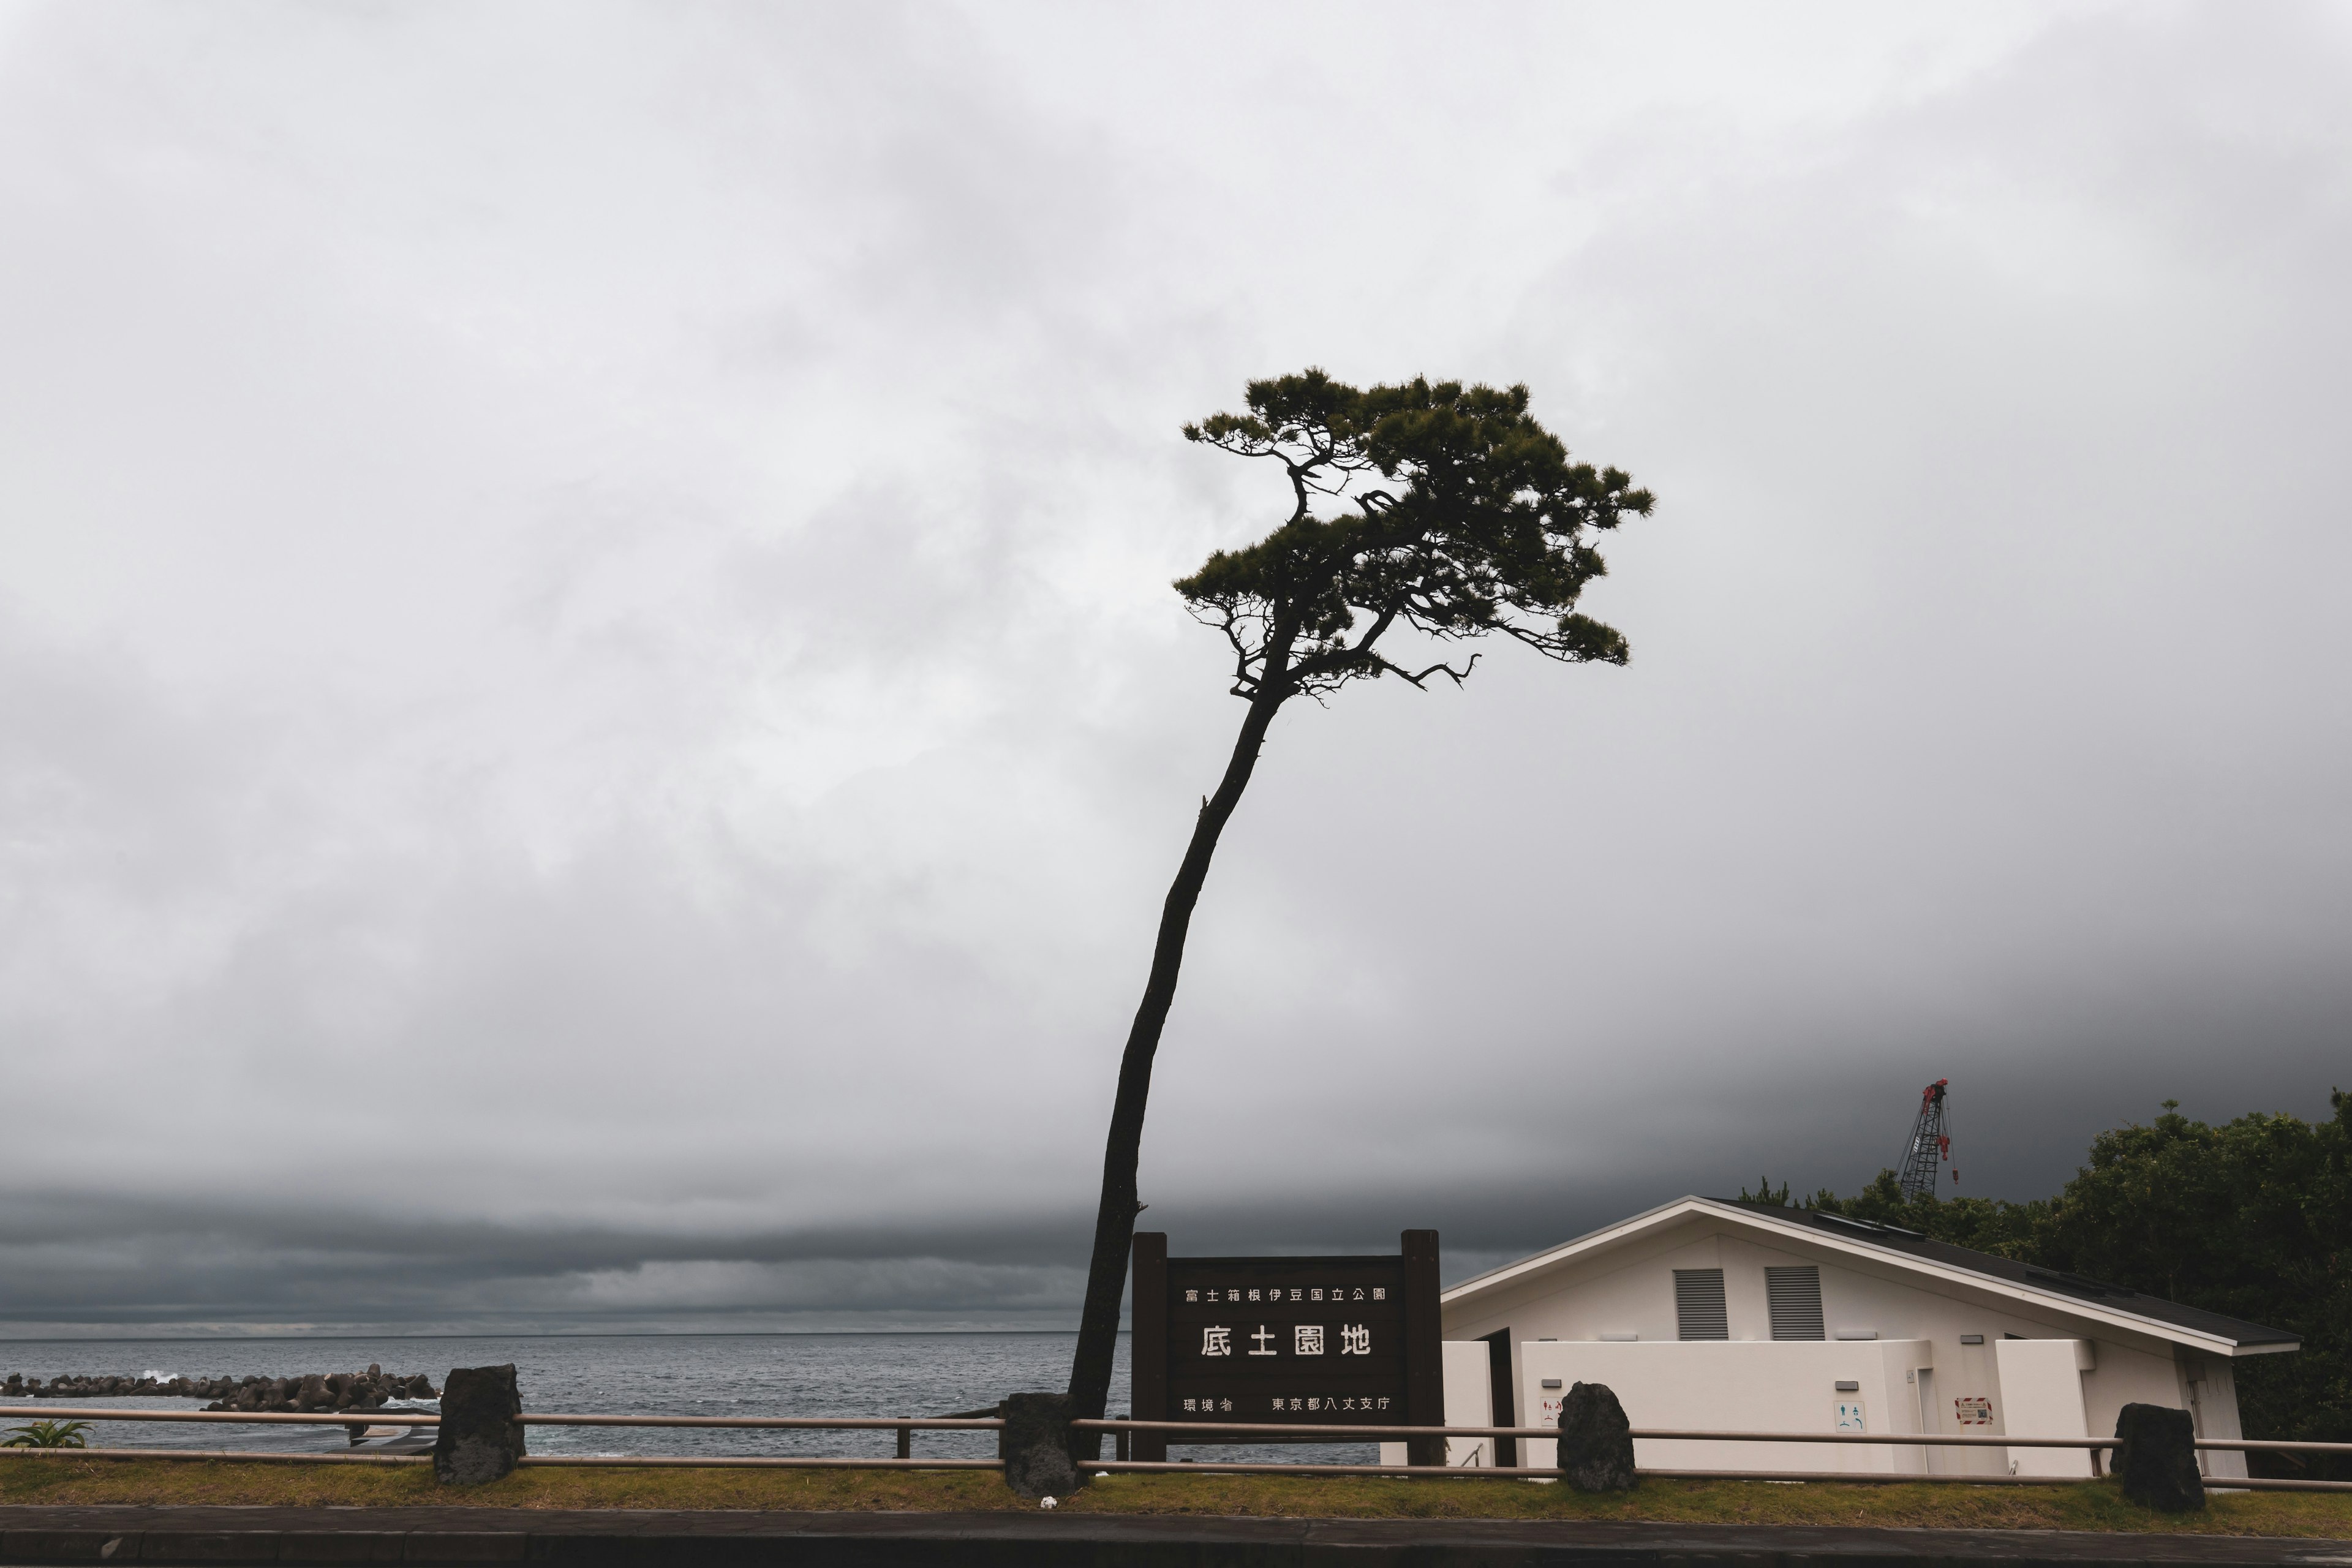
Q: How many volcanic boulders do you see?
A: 4